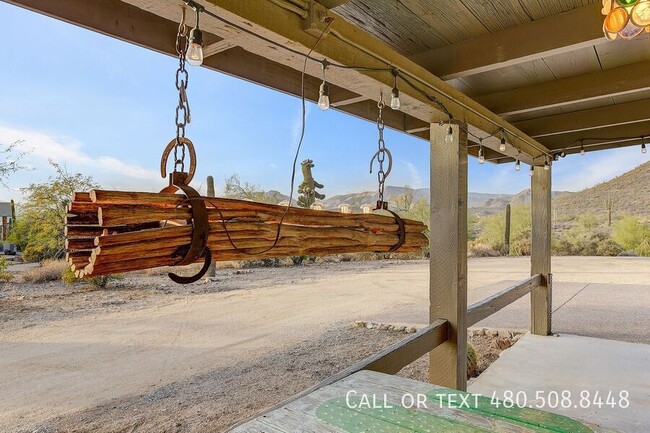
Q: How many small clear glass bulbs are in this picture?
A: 11